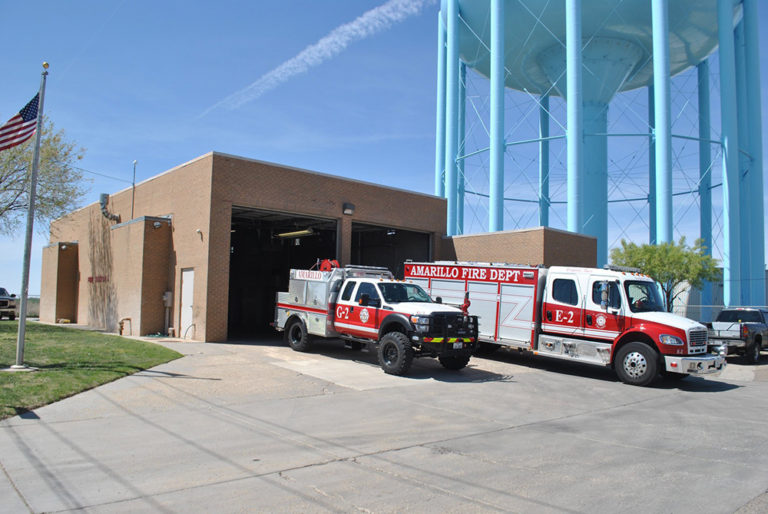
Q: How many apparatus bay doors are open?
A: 2